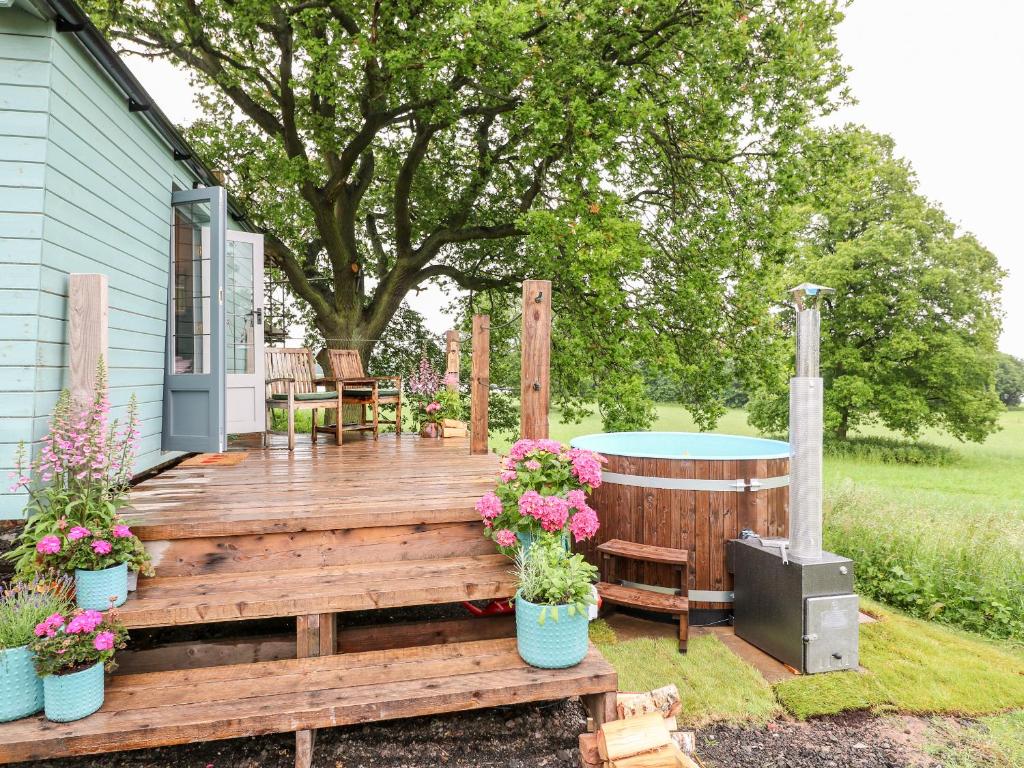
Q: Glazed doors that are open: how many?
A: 2